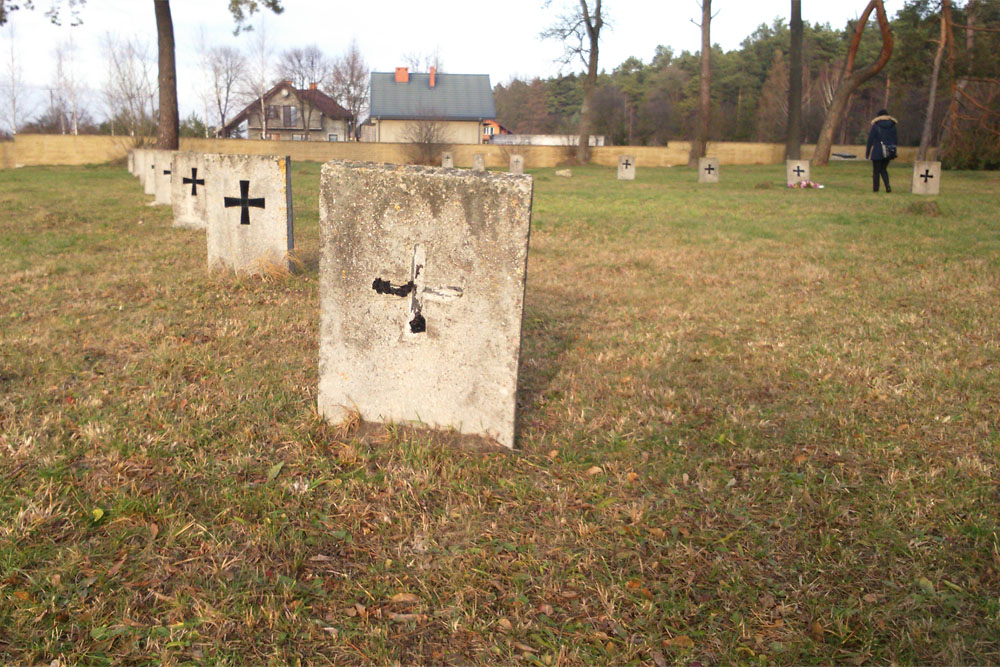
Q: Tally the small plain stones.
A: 1